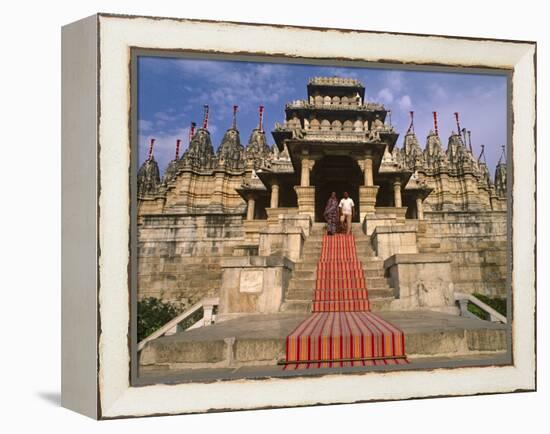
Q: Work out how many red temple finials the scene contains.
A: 9